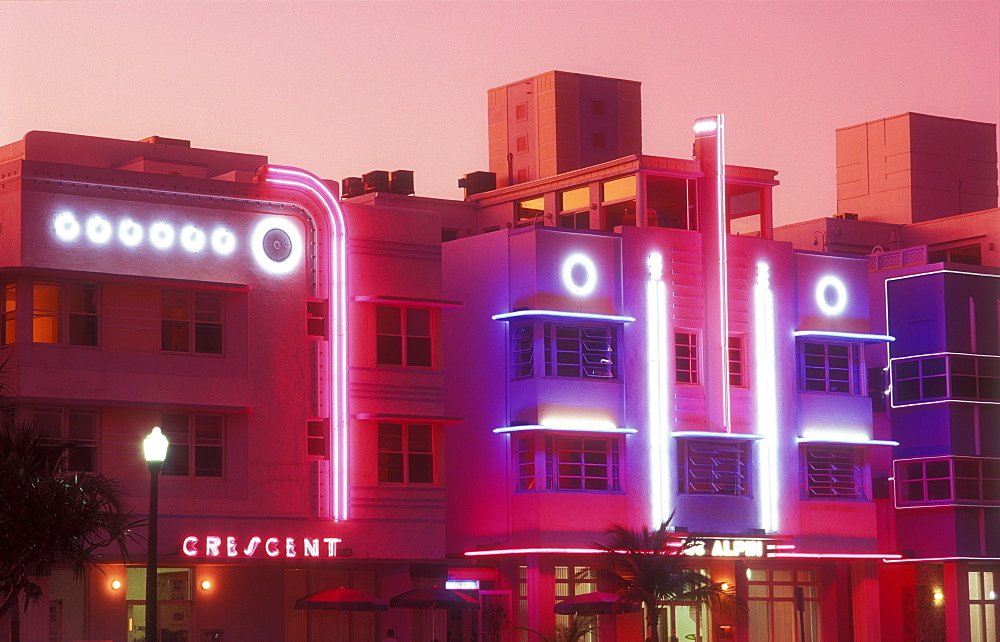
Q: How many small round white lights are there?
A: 6